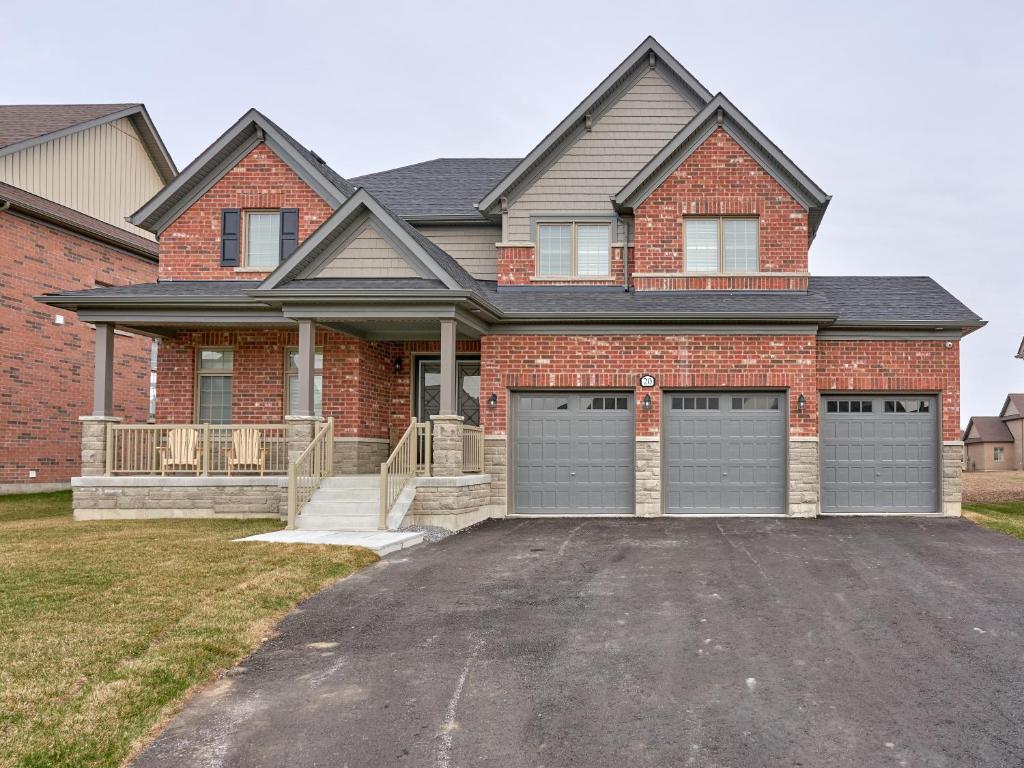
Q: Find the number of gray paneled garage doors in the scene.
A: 3